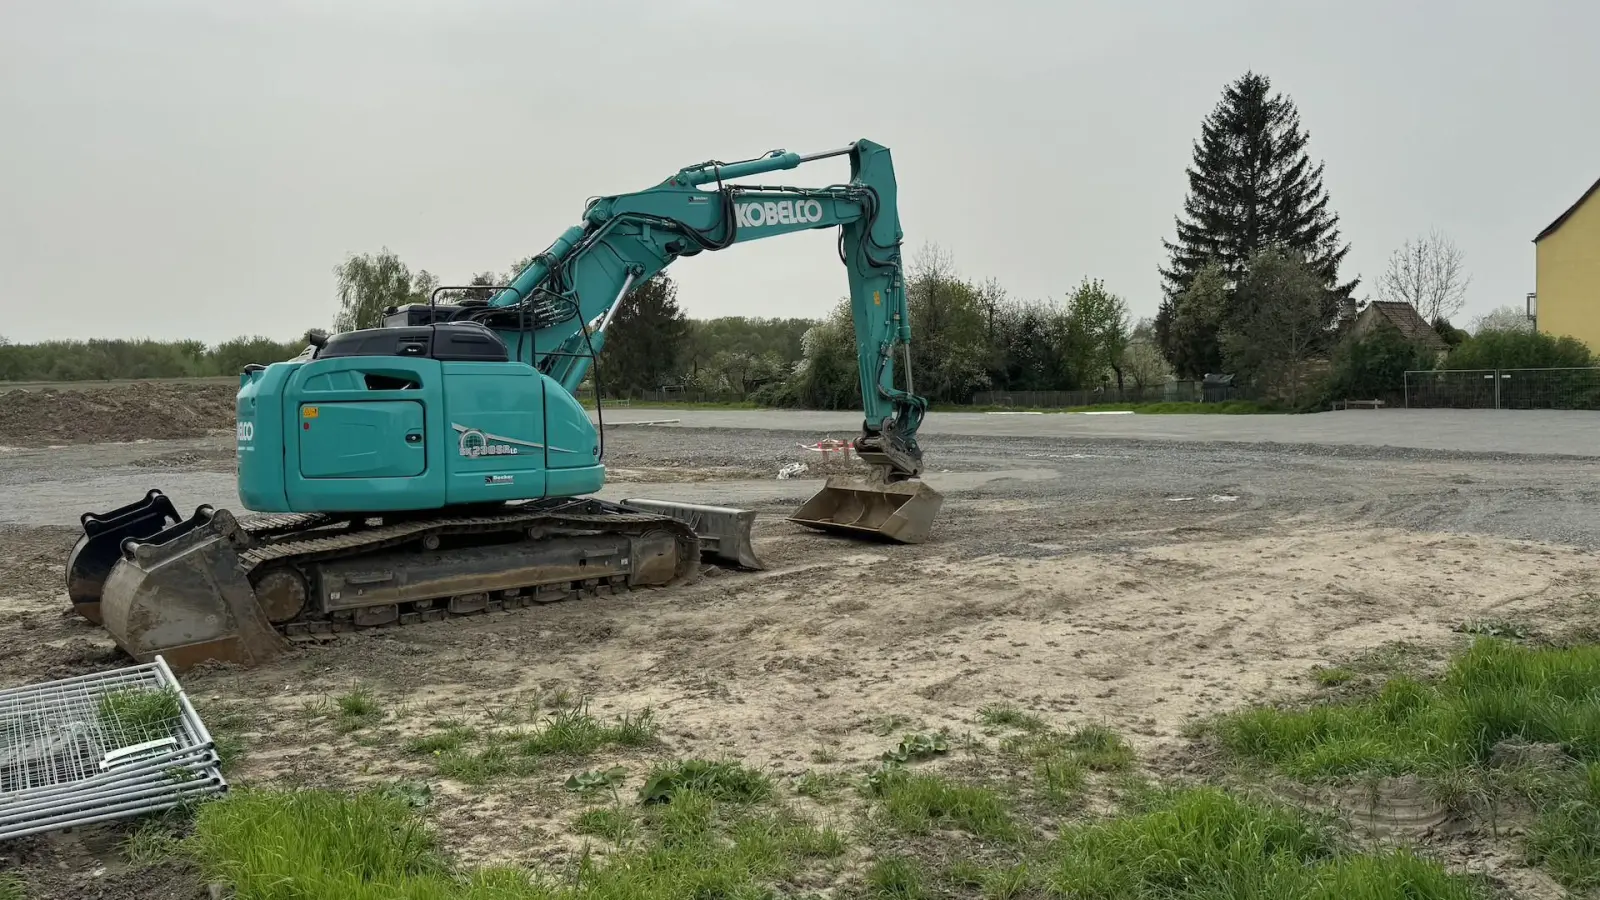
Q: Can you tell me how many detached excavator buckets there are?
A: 2